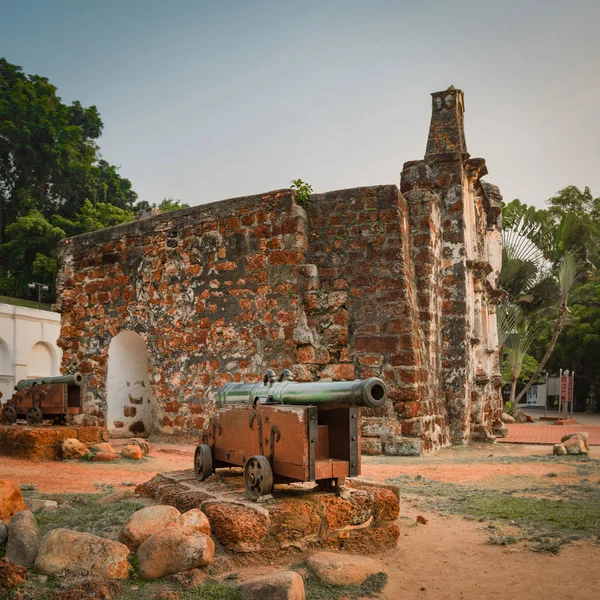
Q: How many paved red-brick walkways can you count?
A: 1